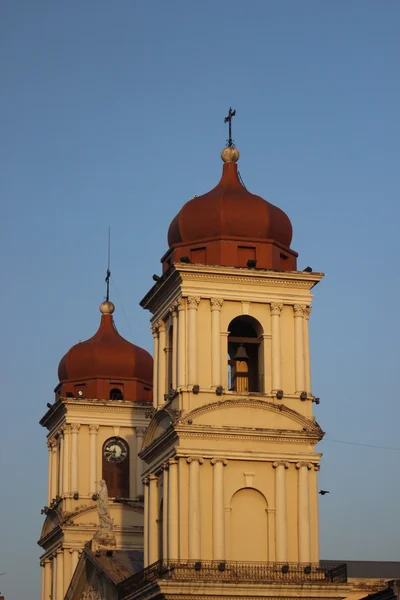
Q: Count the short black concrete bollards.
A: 0